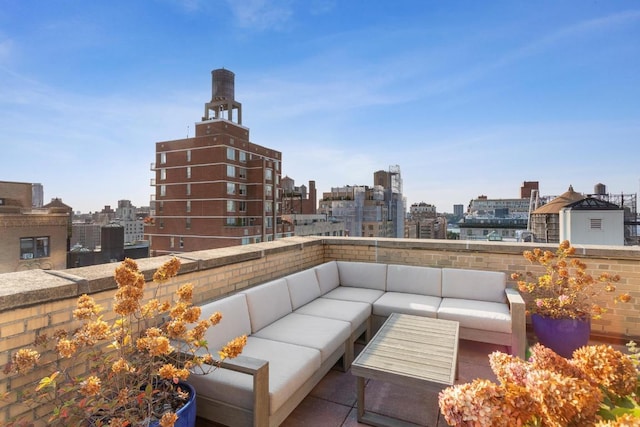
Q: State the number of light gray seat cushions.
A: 6